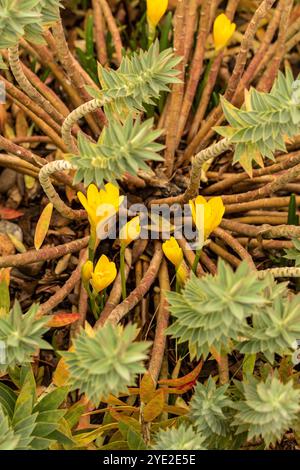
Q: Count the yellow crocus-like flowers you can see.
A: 8